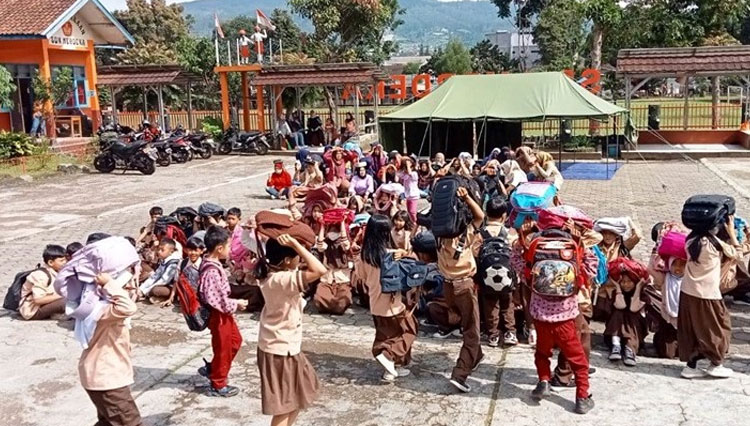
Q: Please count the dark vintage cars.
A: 0